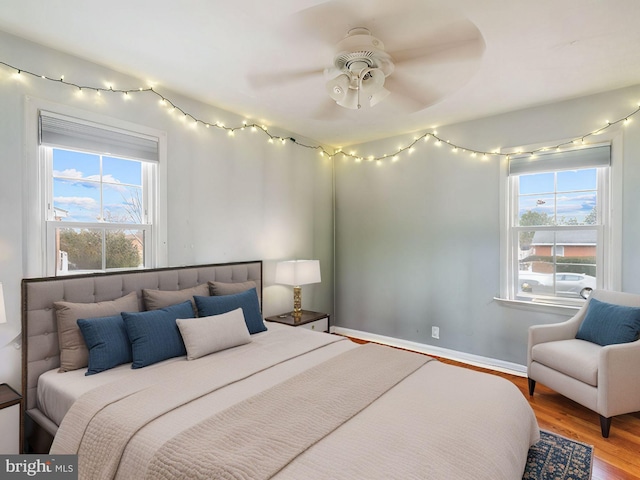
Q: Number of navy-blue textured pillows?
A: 4